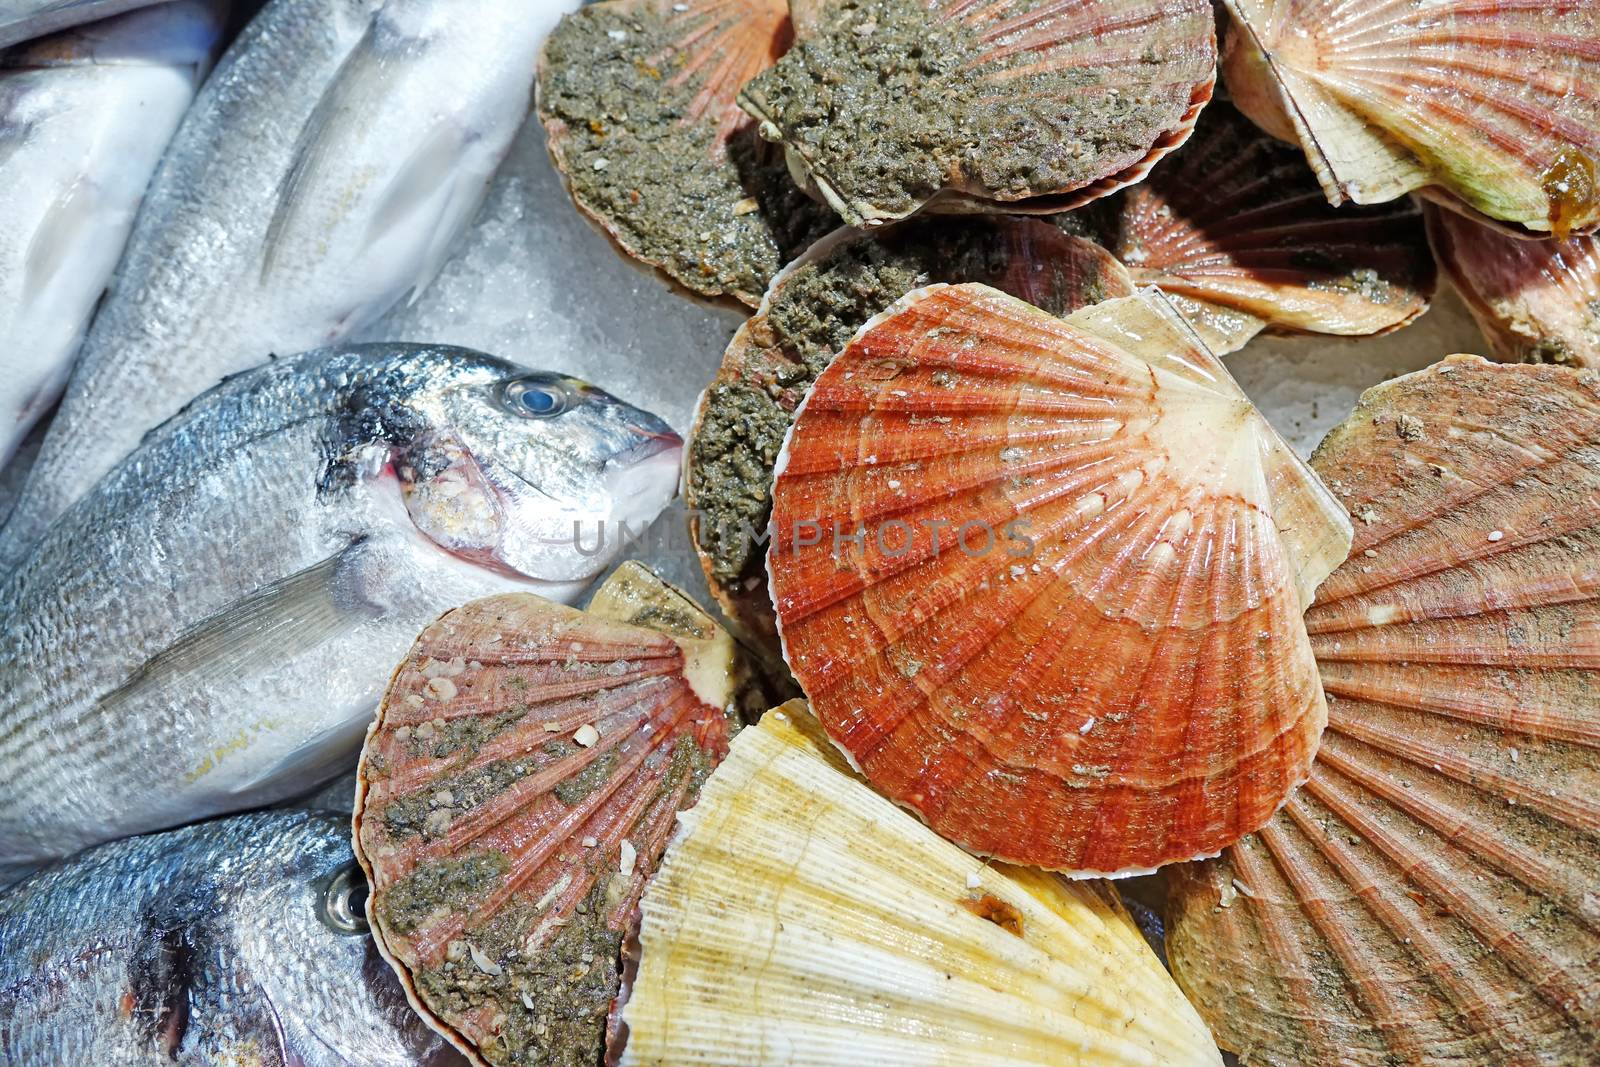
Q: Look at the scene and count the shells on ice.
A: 10